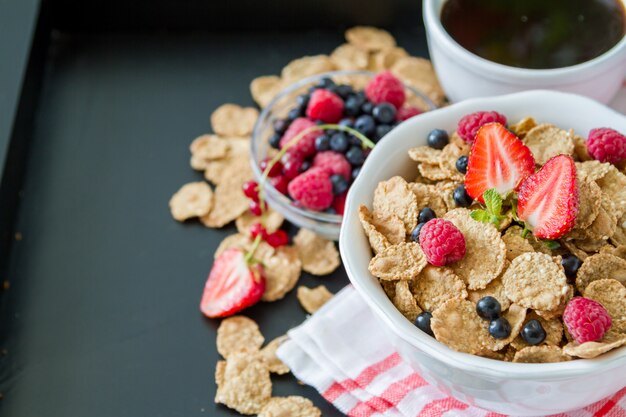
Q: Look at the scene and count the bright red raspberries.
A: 10